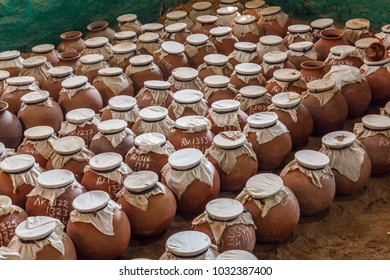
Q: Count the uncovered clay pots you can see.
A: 6